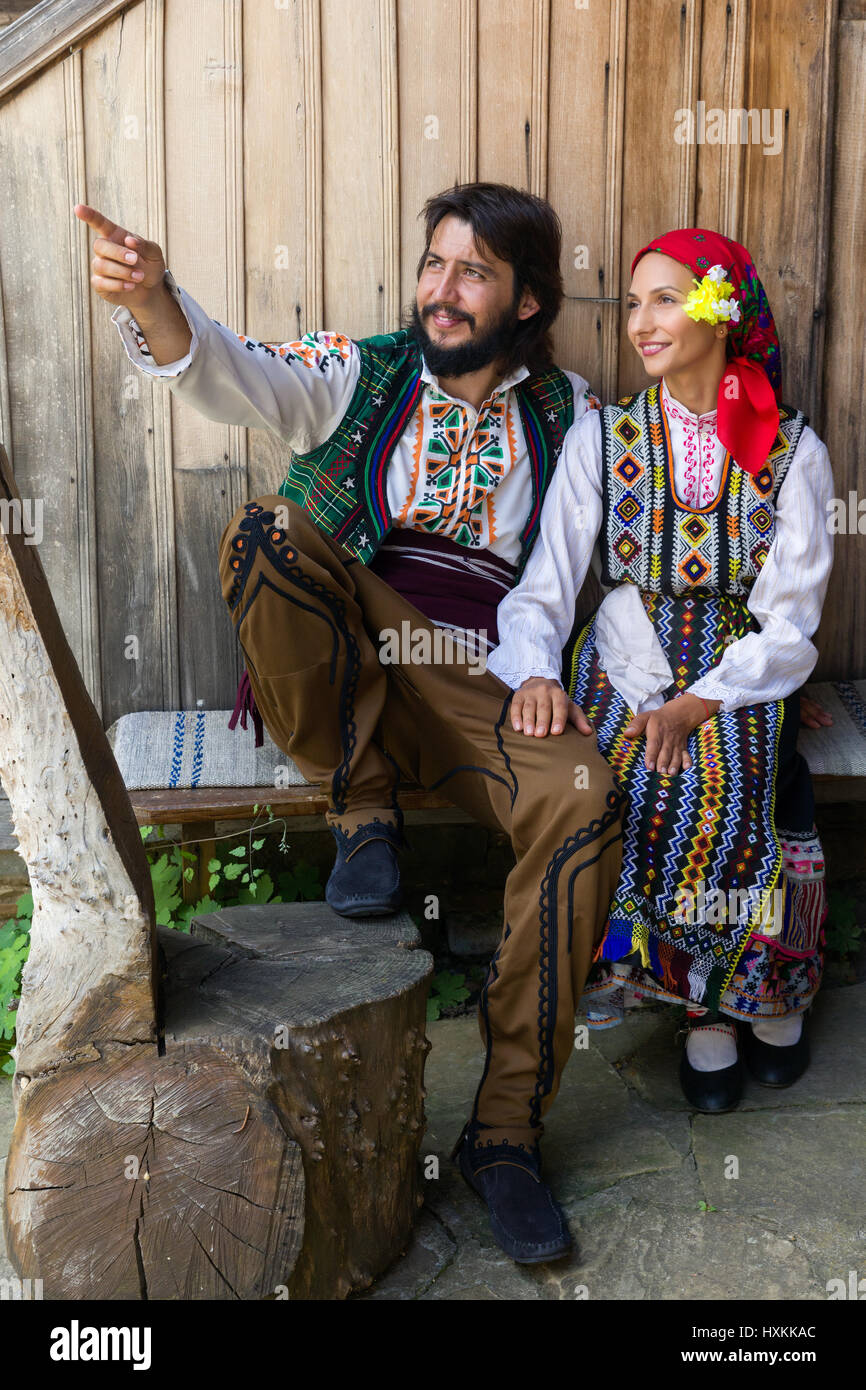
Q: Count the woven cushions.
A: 2